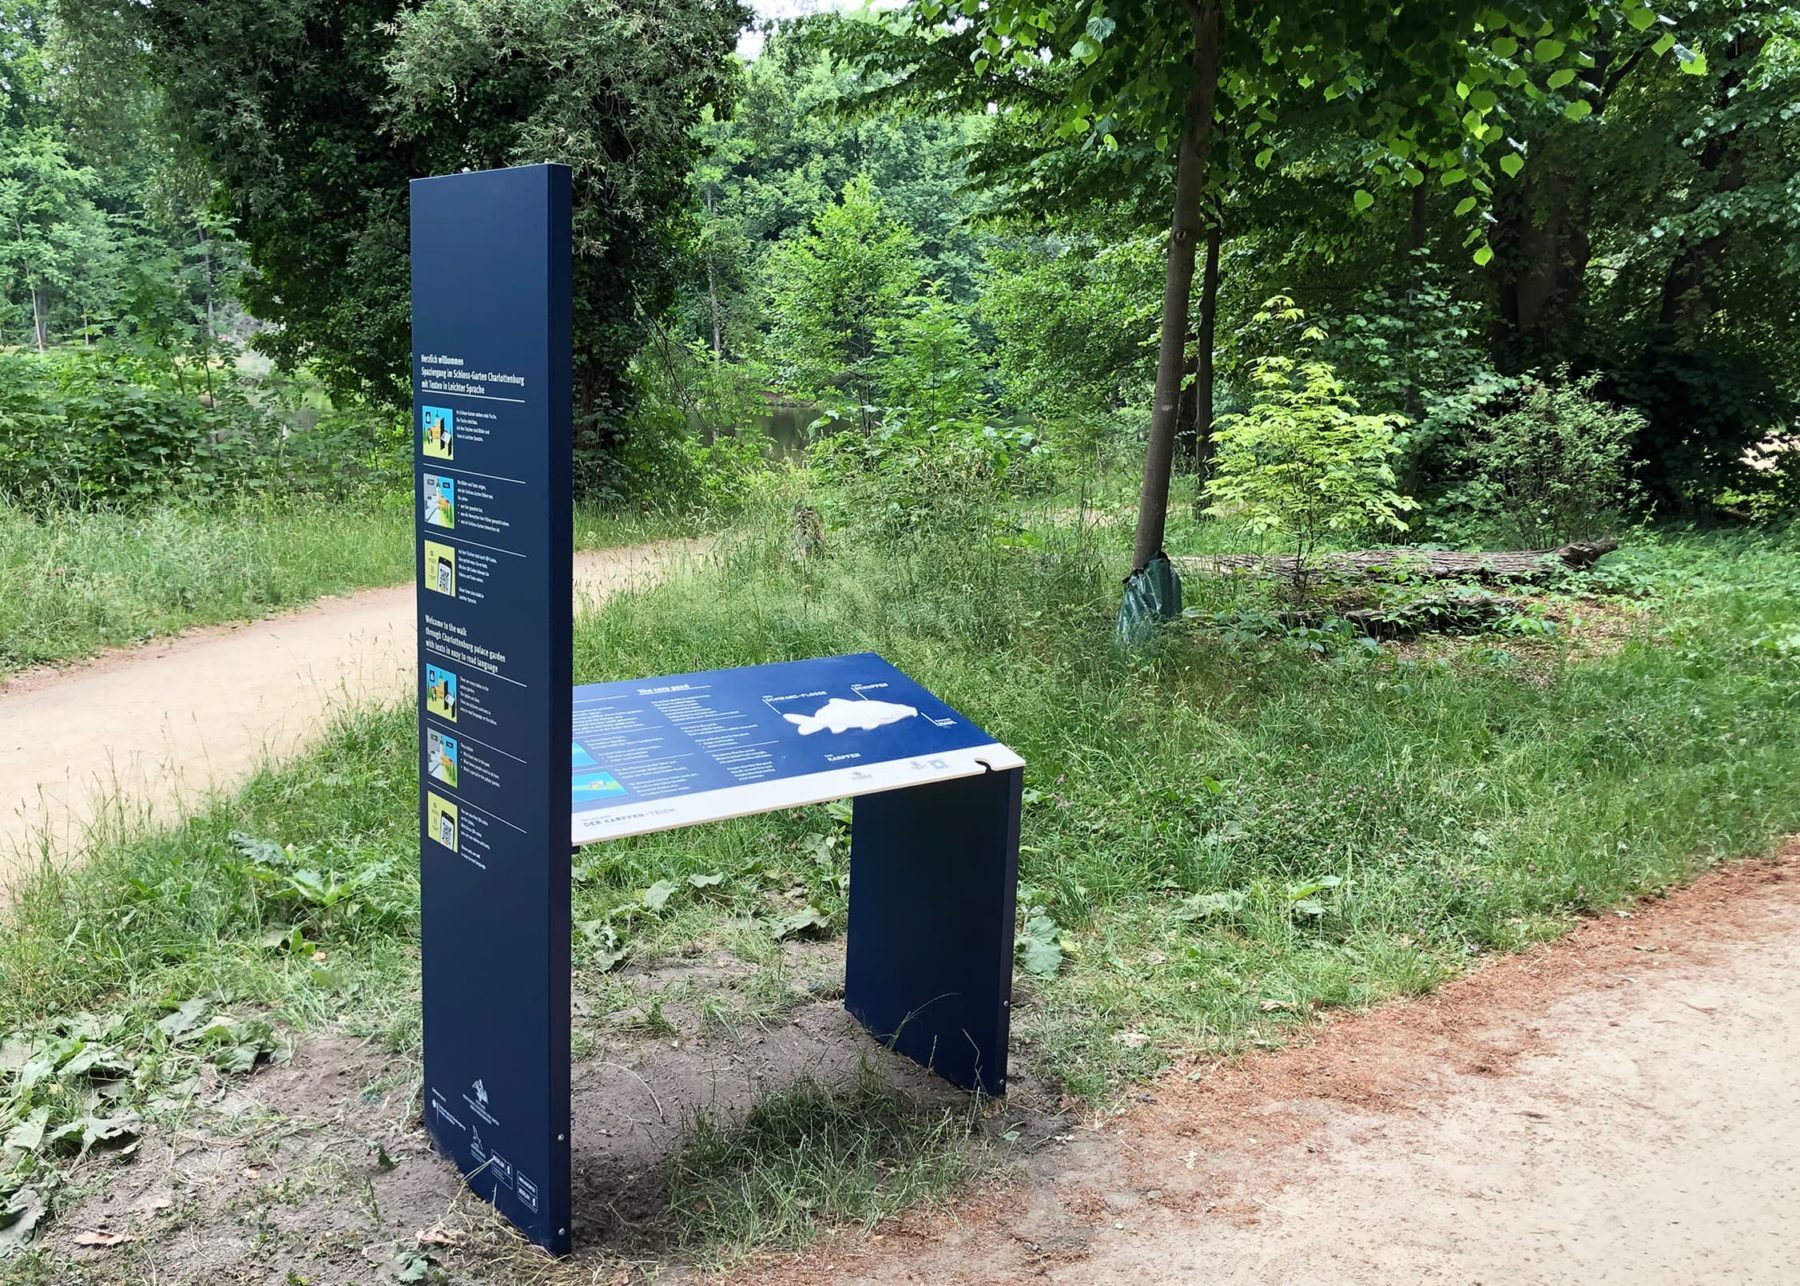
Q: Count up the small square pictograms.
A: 6